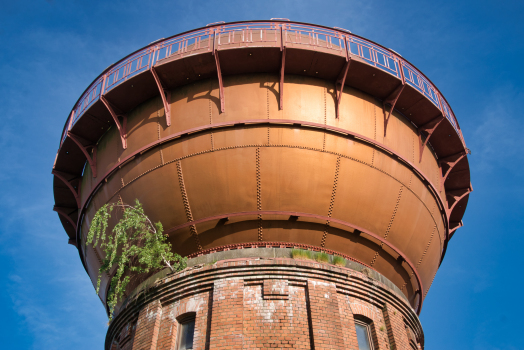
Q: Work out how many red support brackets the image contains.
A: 14